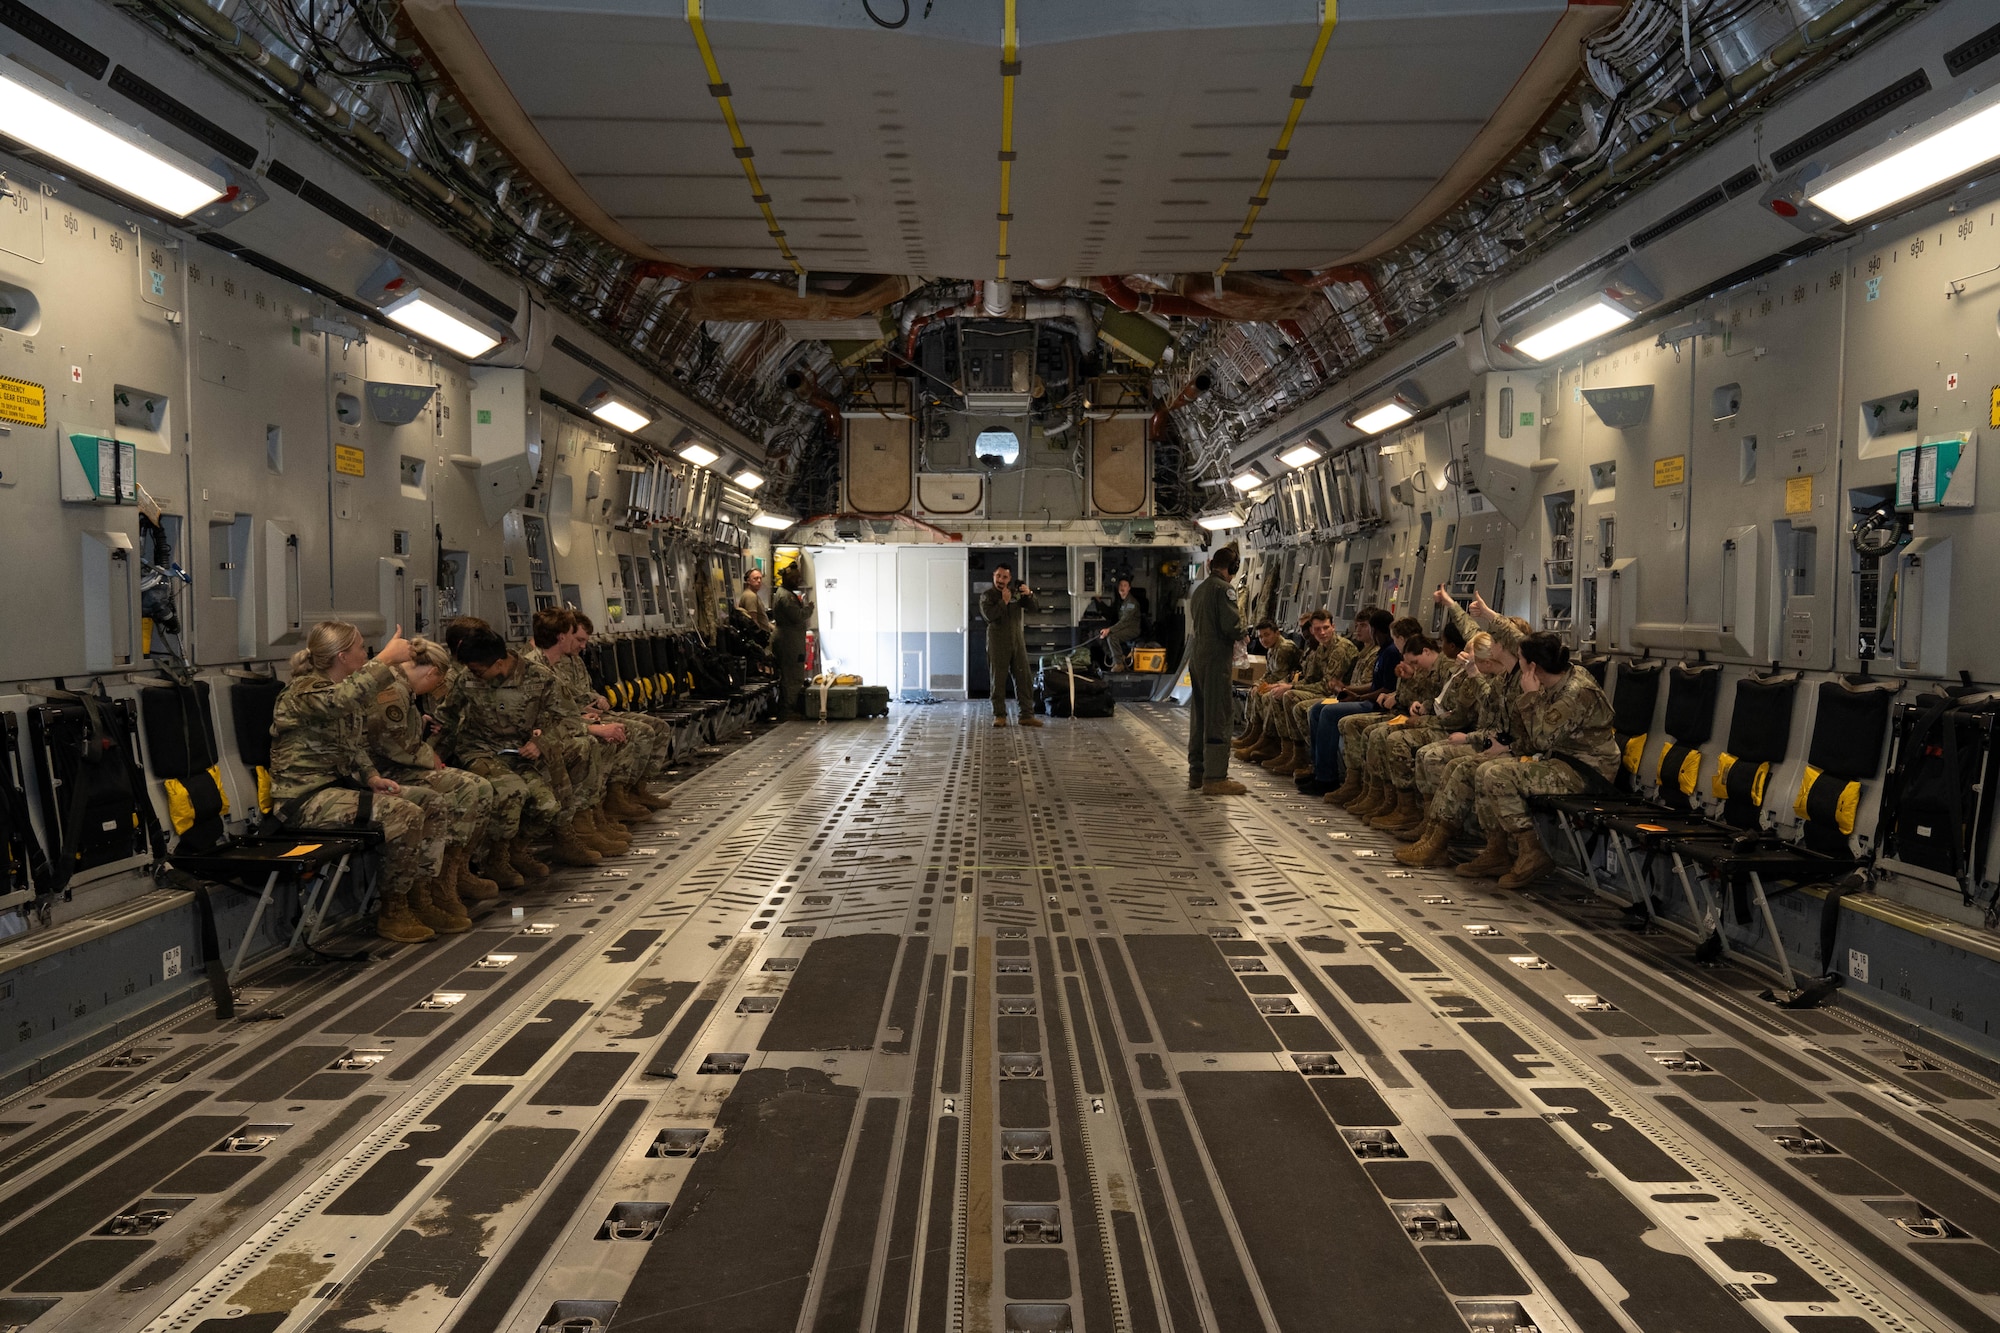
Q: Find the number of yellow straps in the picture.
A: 3